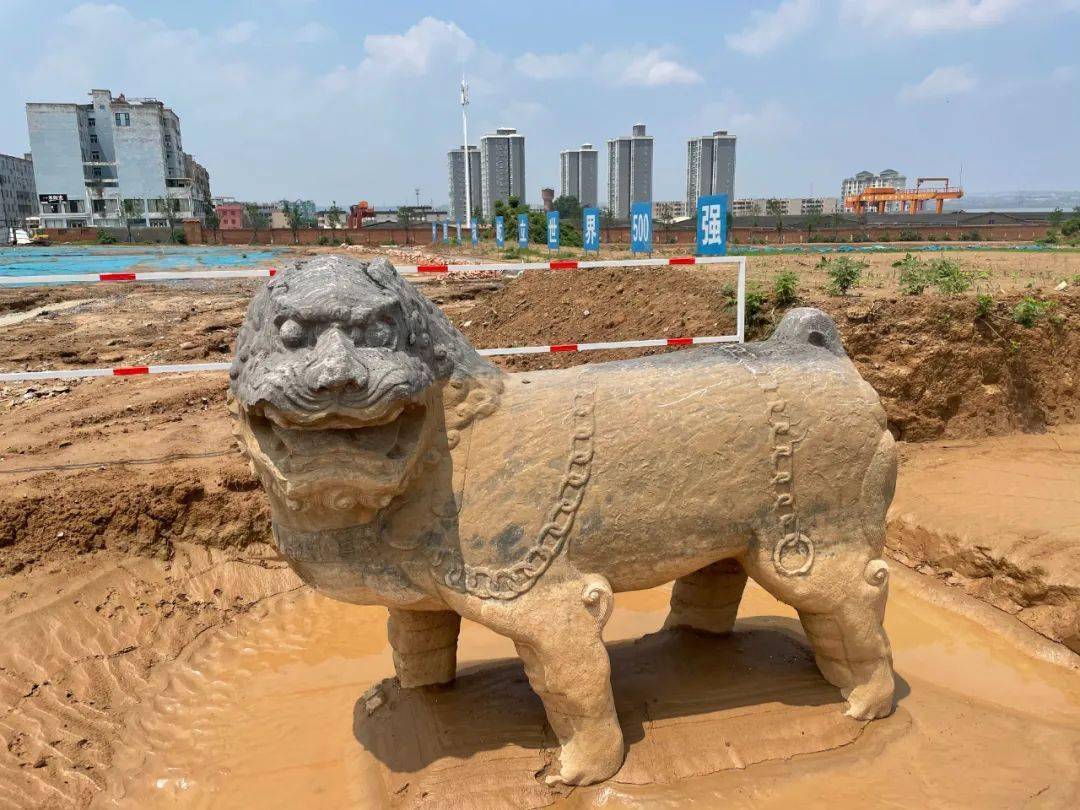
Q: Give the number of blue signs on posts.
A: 10